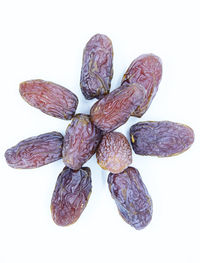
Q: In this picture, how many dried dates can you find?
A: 10